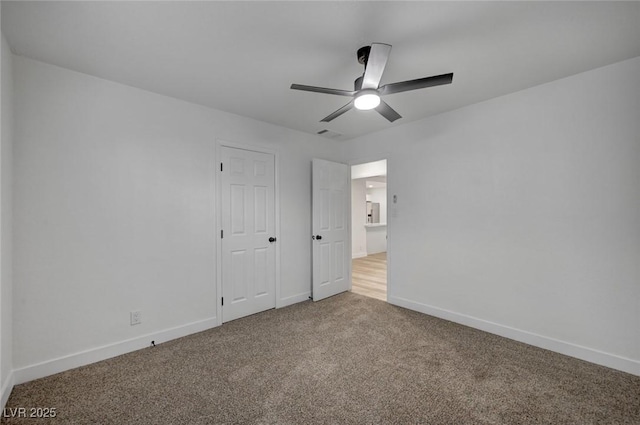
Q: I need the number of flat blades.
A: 5